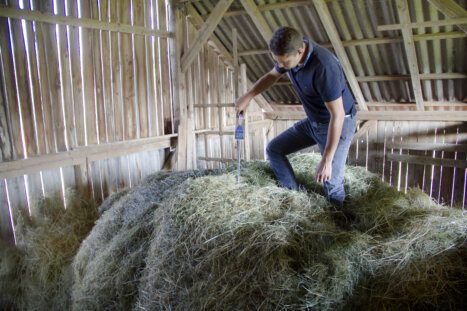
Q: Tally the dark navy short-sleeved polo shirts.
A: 1